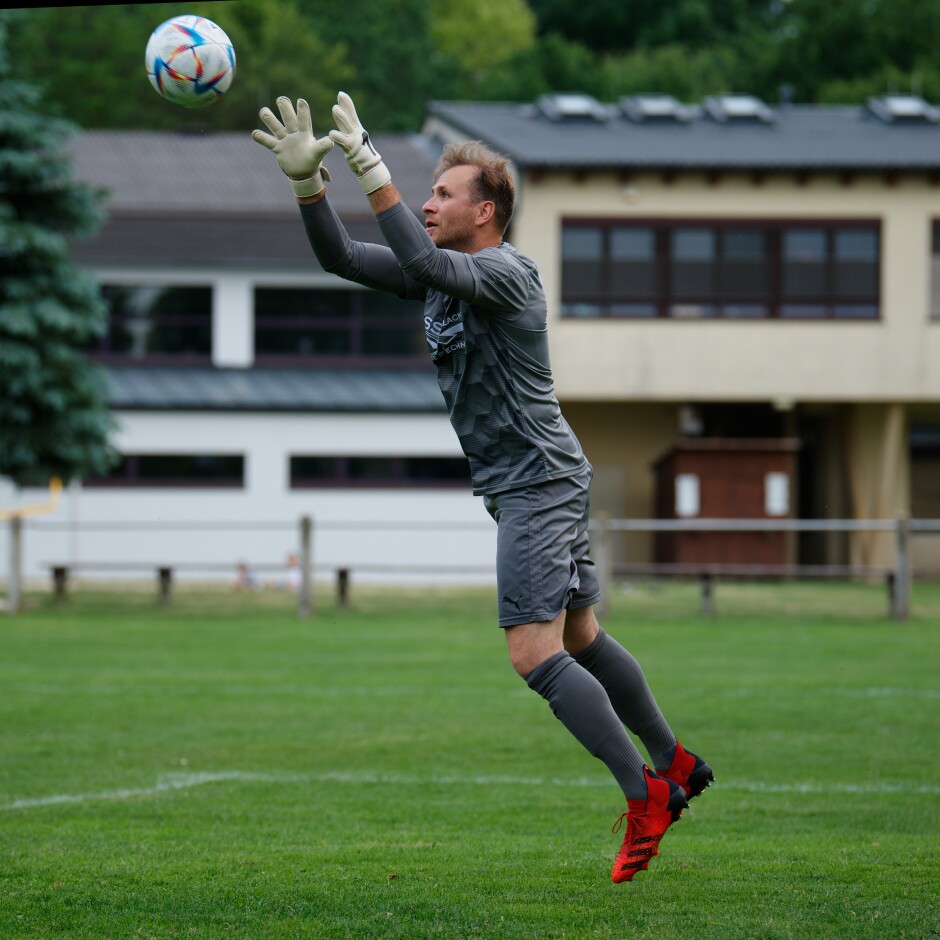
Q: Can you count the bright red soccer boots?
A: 2